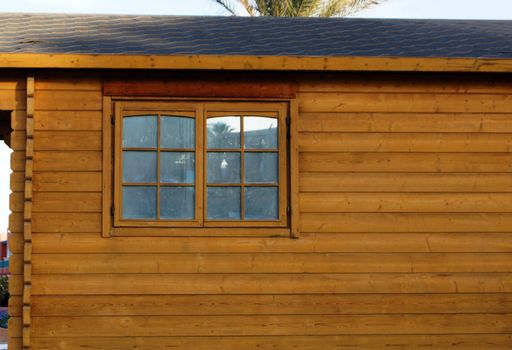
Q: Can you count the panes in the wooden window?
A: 12